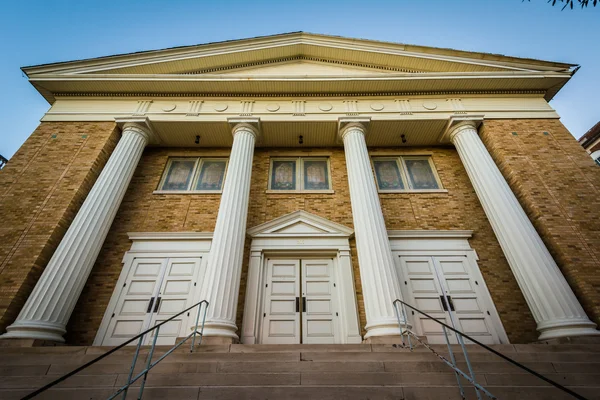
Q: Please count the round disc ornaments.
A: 6